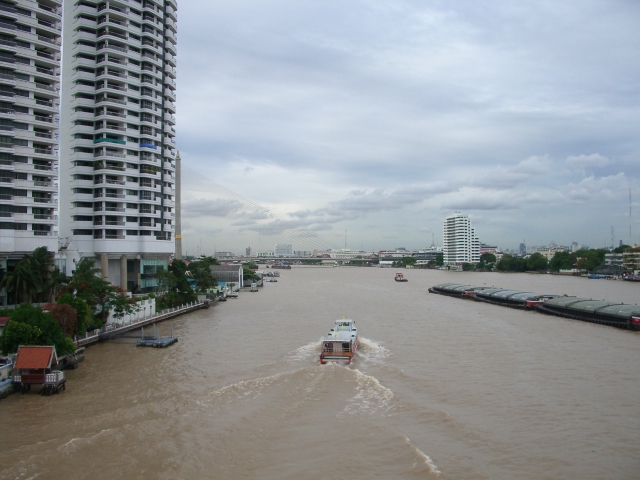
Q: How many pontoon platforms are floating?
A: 1